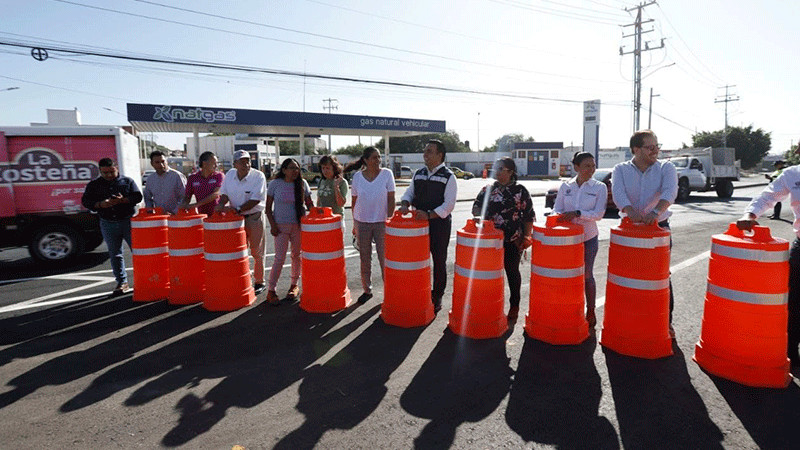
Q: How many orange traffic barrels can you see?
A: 9